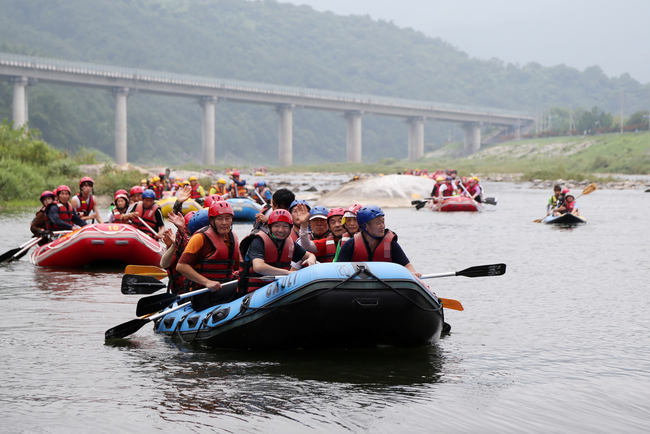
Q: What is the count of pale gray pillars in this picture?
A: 7